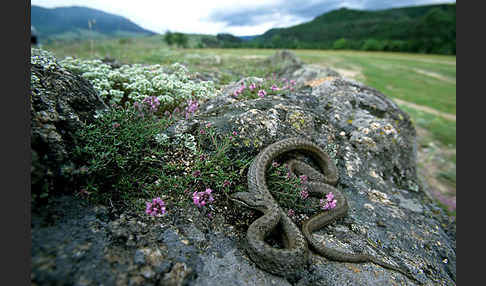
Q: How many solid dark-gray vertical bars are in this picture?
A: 2